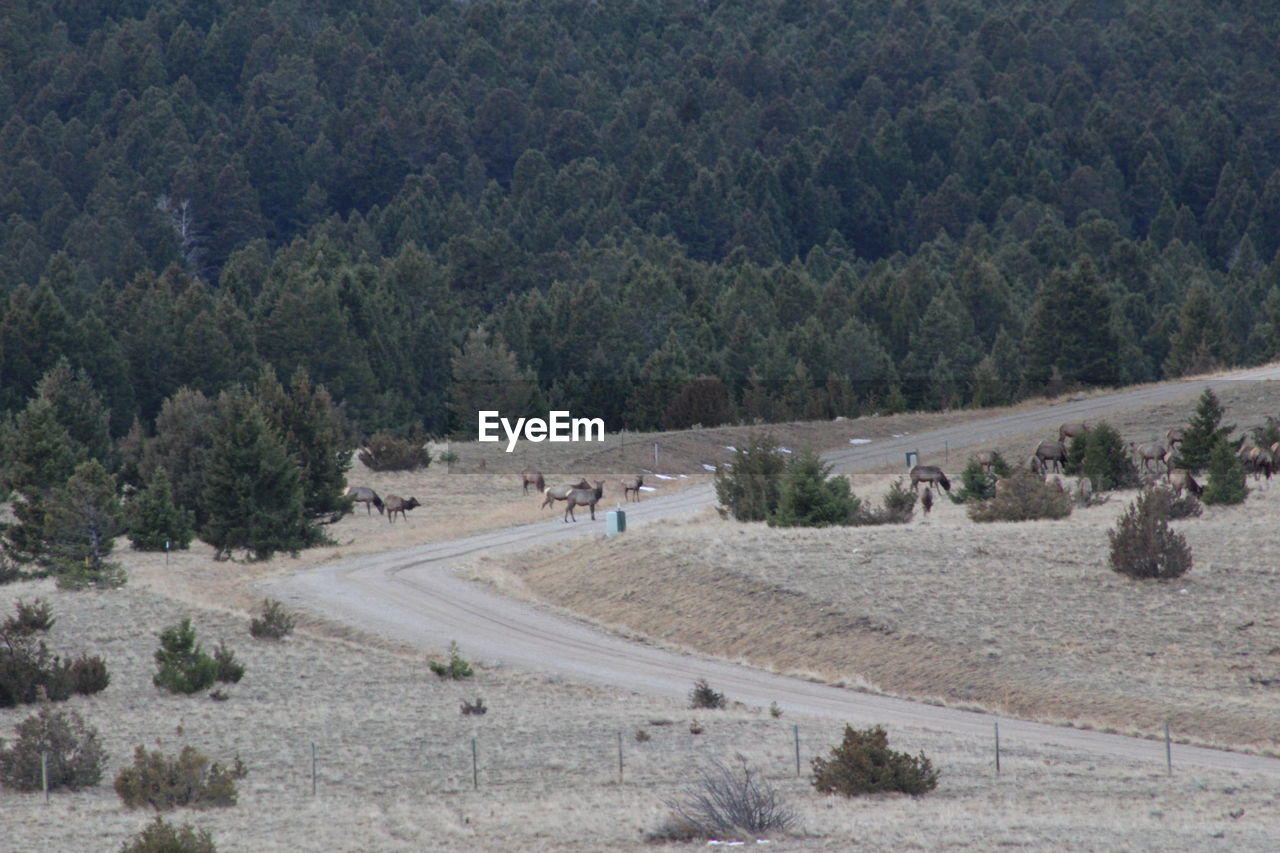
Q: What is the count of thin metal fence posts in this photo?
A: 7